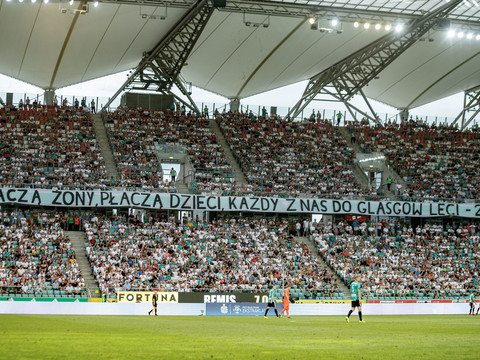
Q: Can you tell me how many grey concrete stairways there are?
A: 5